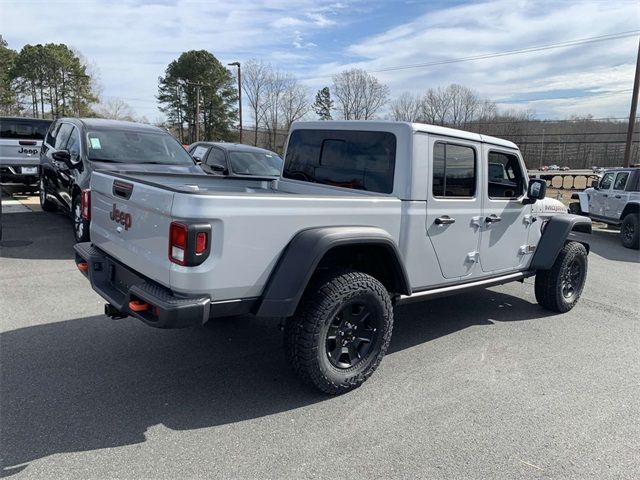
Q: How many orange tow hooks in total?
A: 2